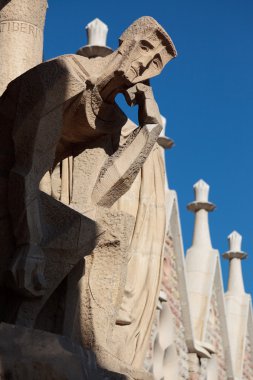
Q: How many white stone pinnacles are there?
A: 4